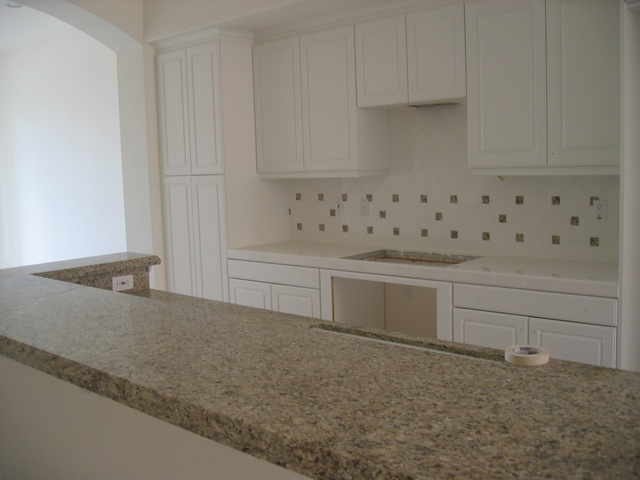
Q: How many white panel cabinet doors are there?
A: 14